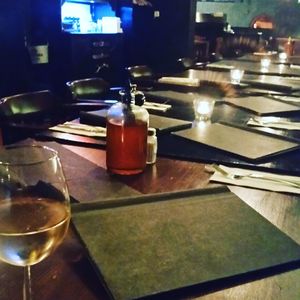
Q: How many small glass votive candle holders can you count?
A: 4